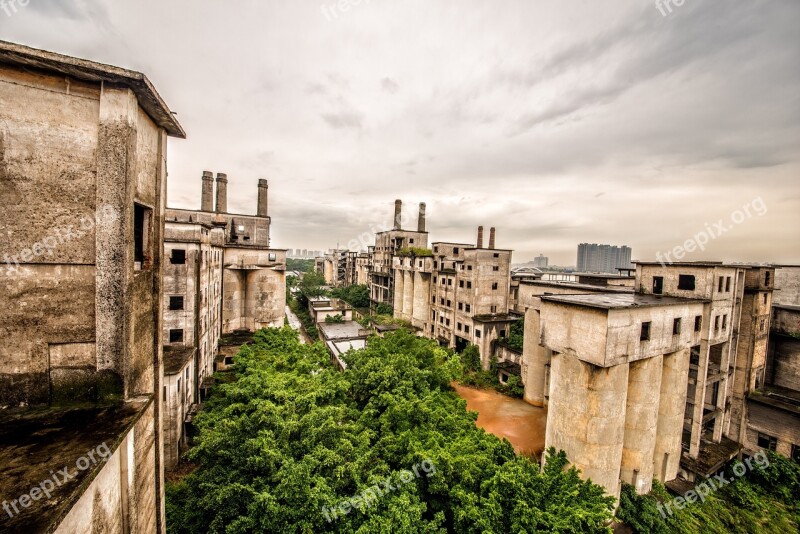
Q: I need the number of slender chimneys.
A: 7